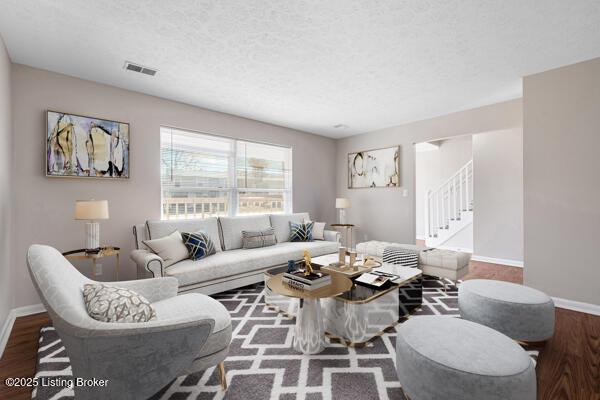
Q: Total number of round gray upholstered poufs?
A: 2